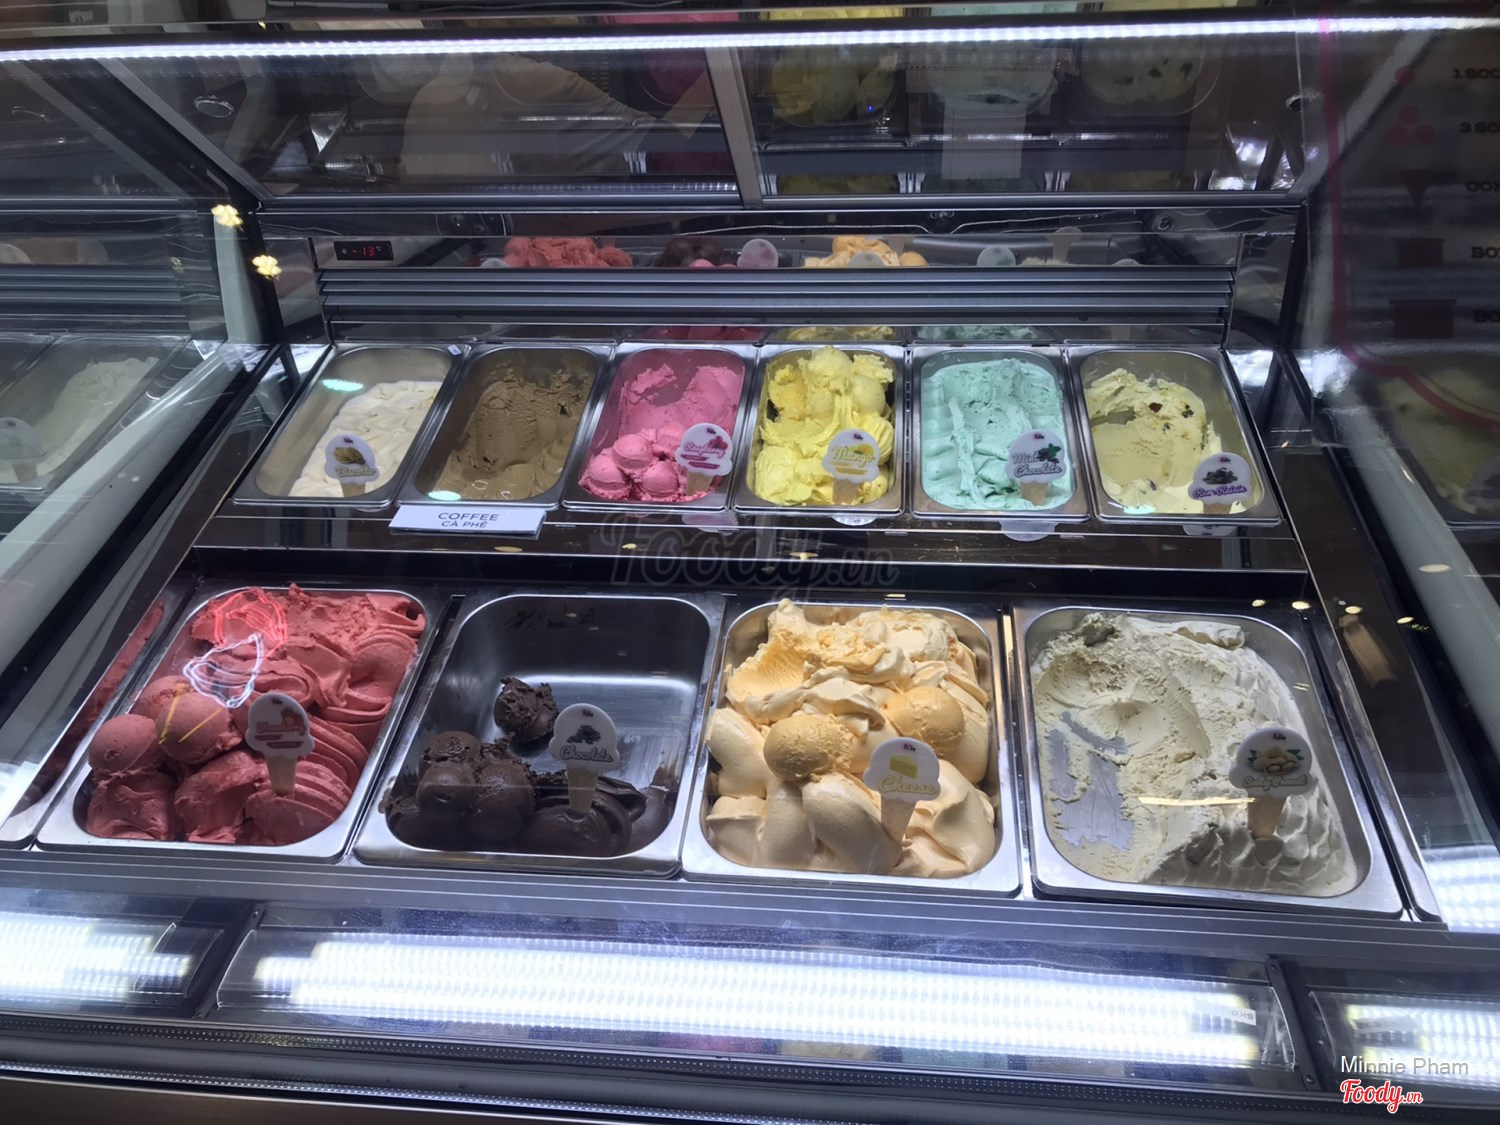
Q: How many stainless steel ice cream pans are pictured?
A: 10